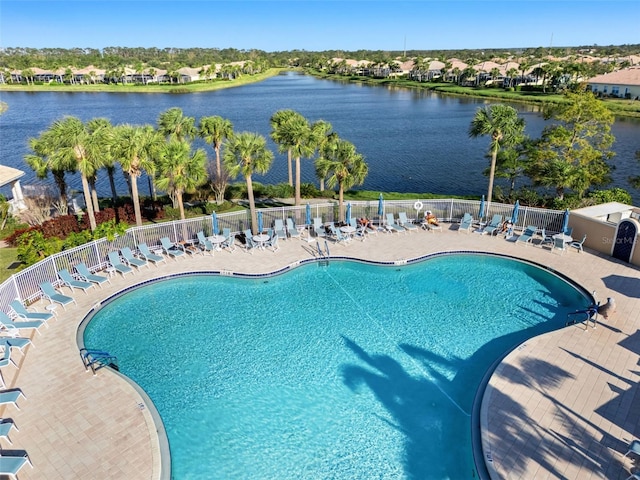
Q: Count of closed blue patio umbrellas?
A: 8